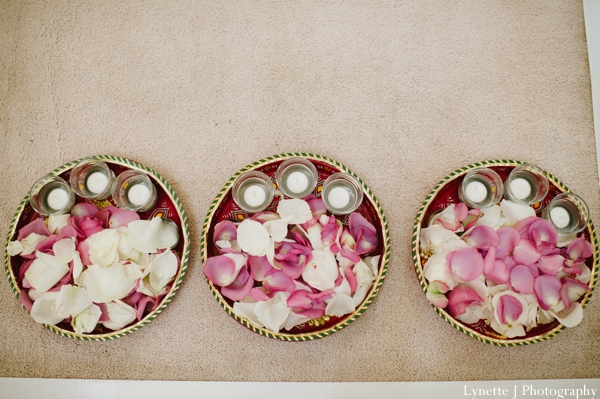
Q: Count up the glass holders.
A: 9